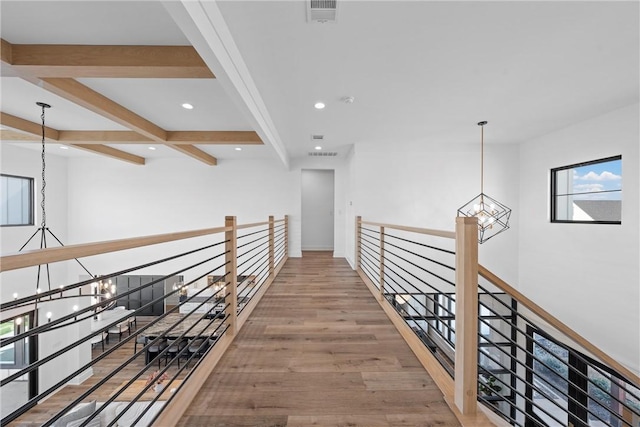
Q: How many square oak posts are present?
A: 6